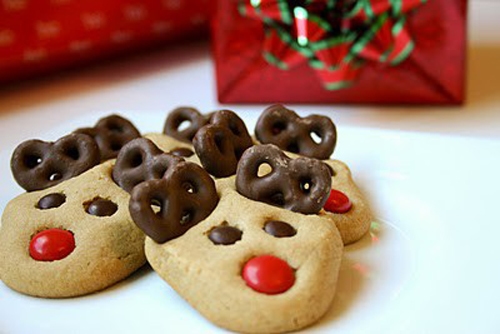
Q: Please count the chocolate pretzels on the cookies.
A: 8